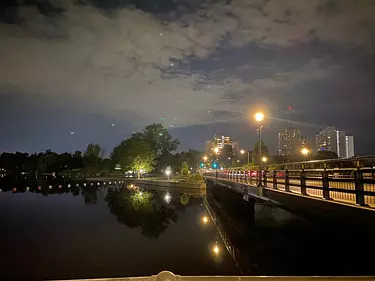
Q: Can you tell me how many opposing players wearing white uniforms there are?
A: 0